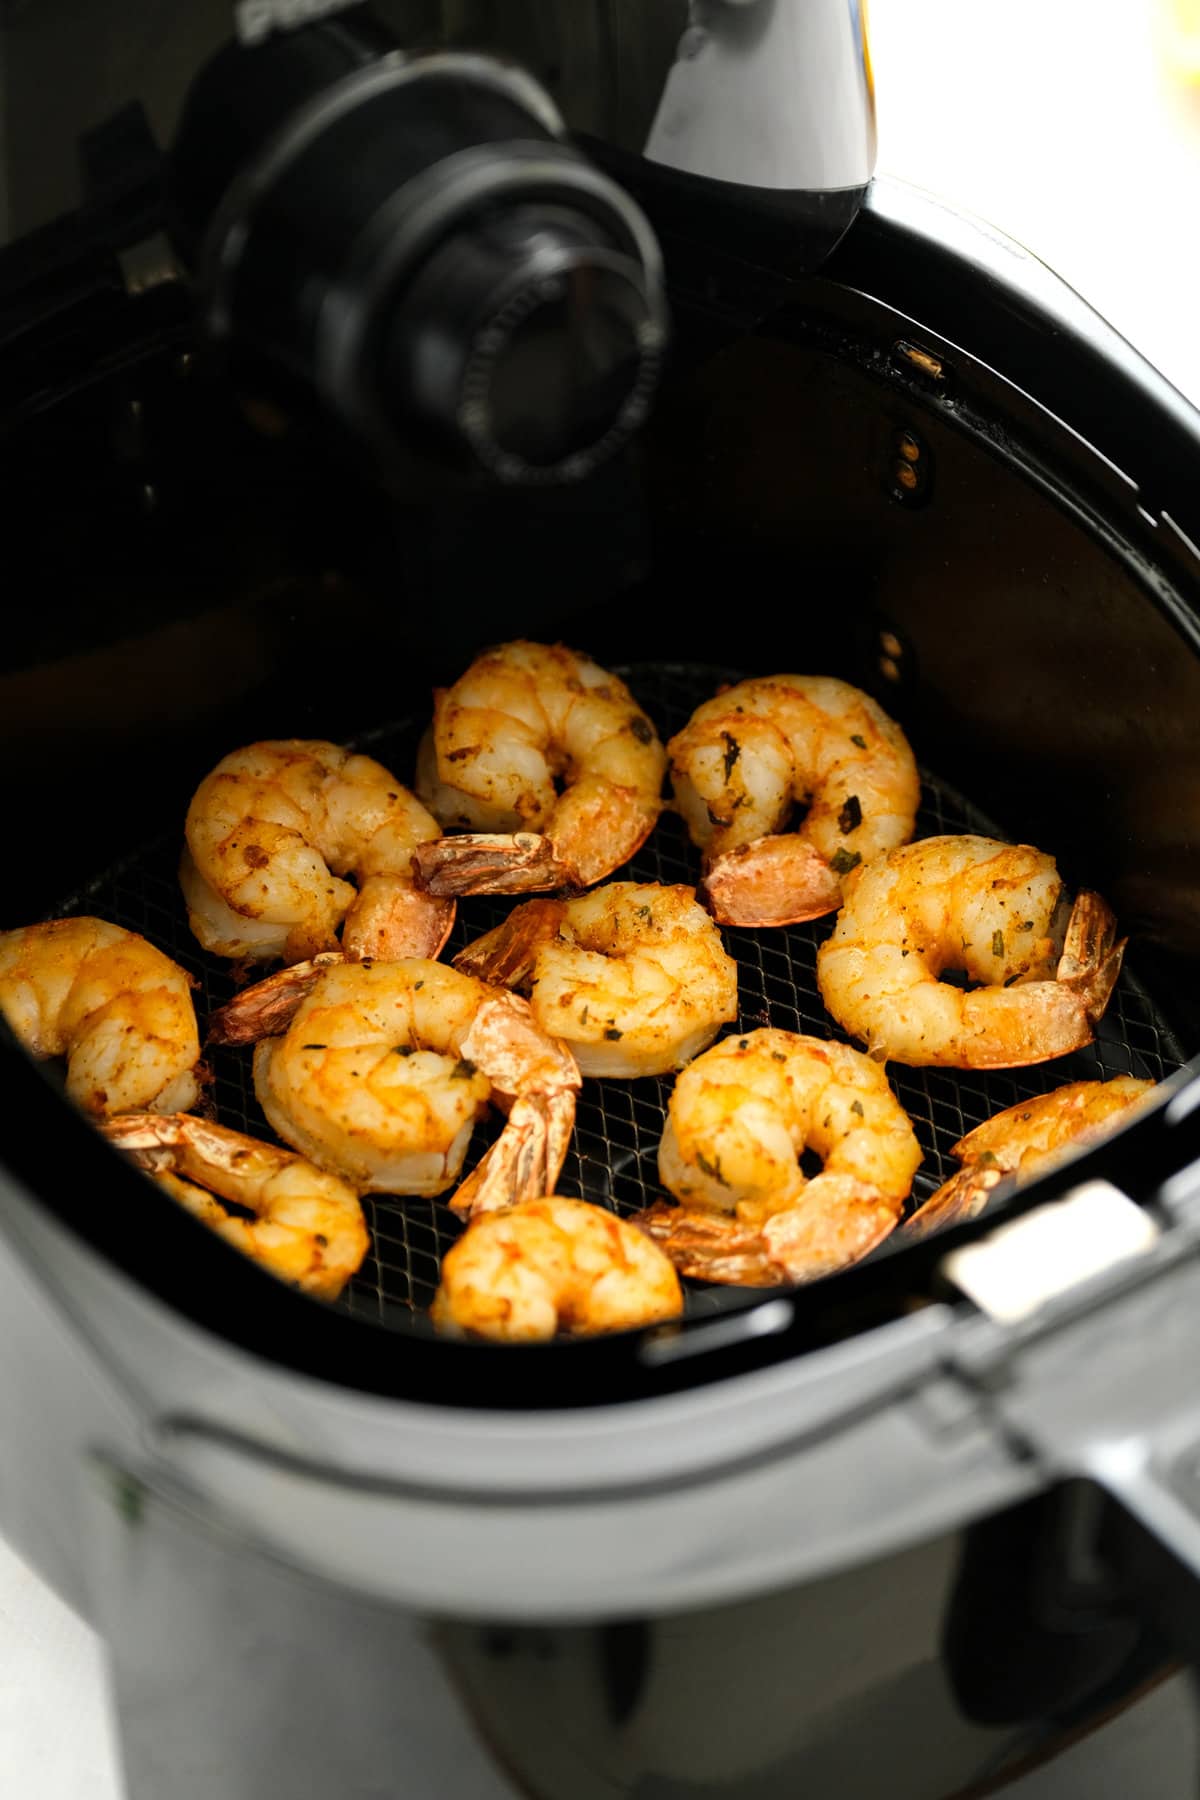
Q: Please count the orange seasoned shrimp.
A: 11